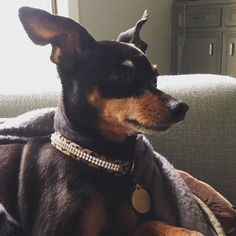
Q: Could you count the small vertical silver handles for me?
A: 2